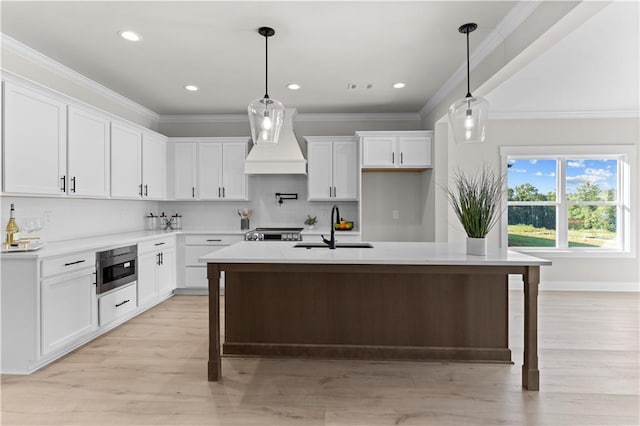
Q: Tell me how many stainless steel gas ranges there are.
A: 1